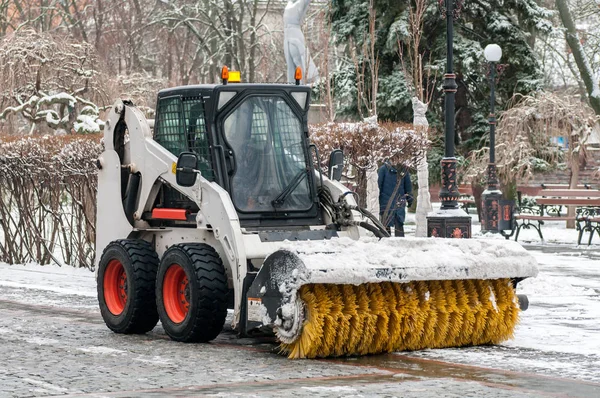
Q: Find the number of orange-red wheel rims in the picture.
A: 2